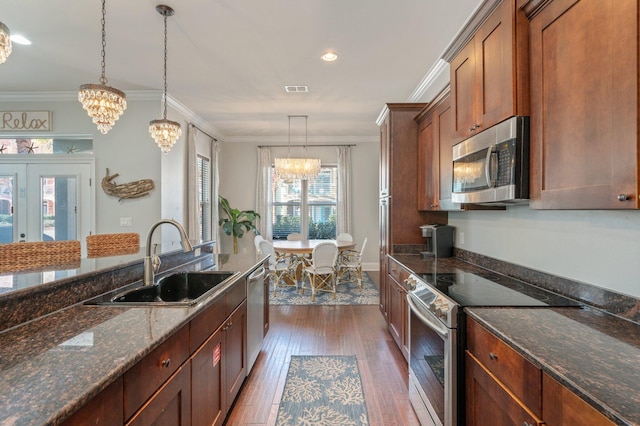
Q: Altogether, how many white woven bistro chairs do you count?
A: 6